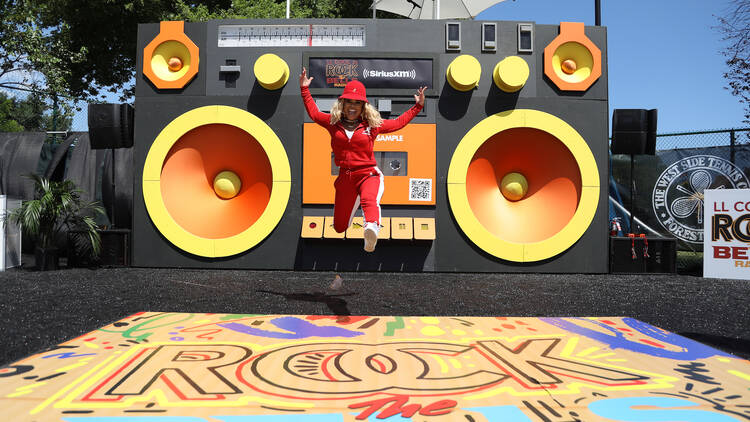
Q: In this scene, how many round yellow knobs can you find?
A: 3